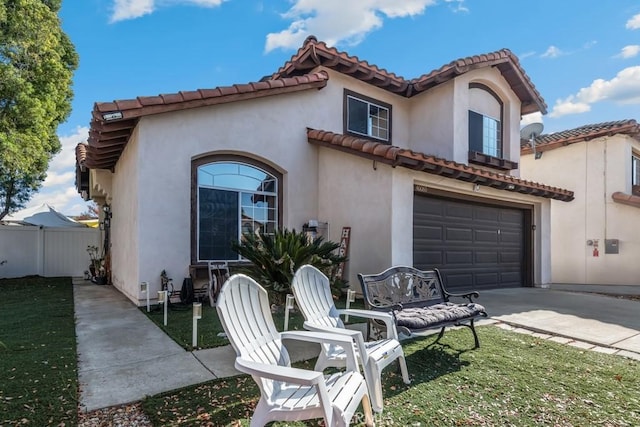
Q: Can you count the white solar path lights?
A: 5